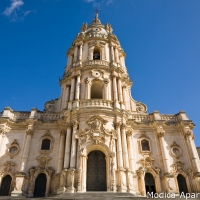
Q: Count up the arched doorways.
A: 5